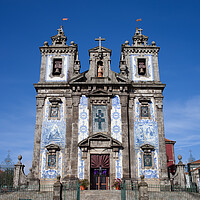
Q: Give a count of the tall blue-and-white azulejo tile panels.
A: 4